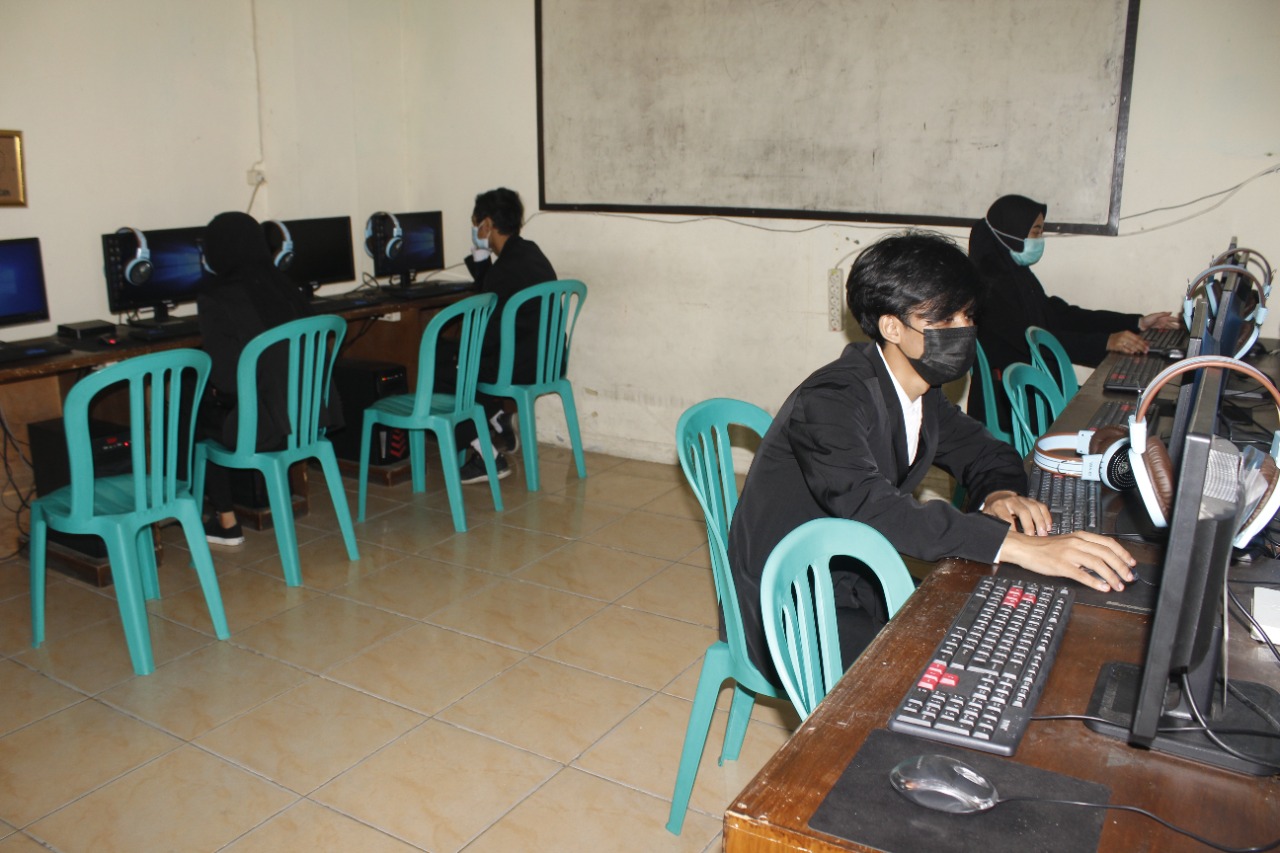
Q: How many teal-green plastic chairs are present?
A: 9